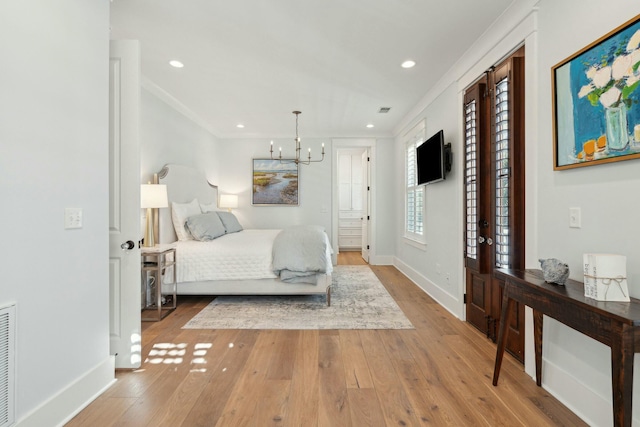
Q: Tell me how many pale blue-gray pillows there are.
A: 2